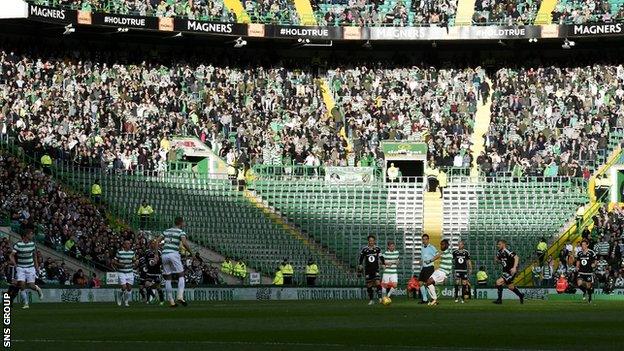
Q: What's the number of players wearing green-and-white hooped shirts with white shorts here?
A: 5